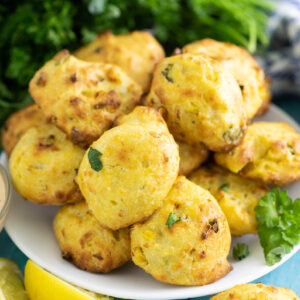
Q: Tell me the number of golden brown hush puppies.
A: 13